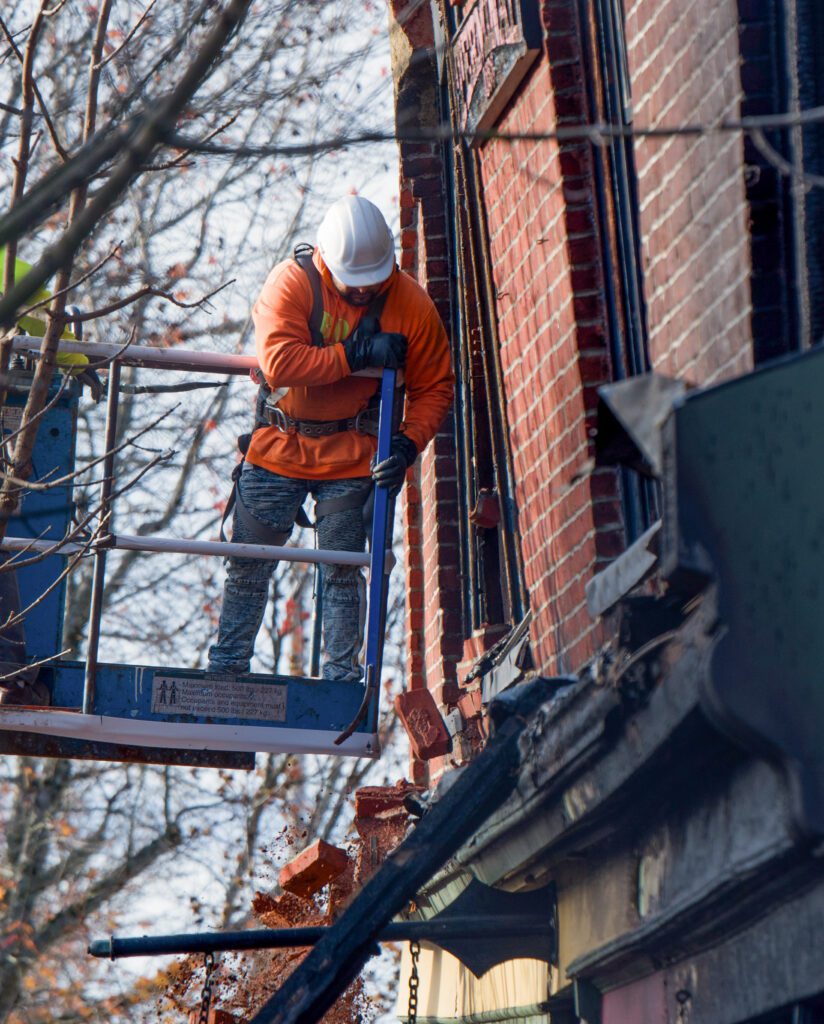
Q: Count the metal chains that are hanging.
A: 2